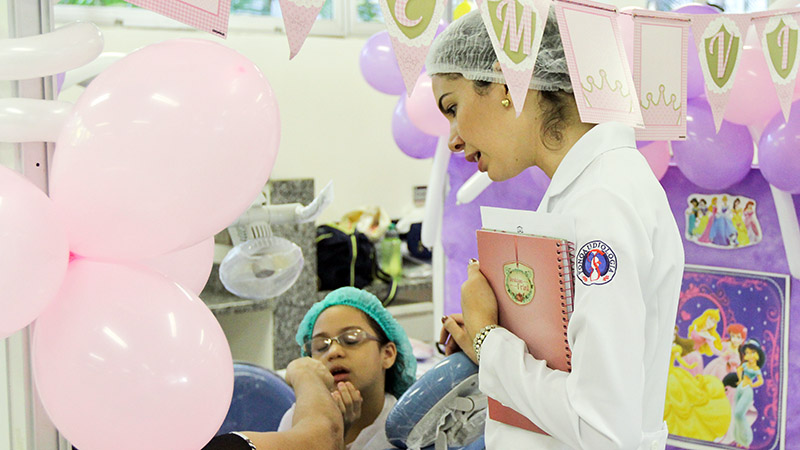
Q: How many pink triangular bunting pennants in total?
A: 5